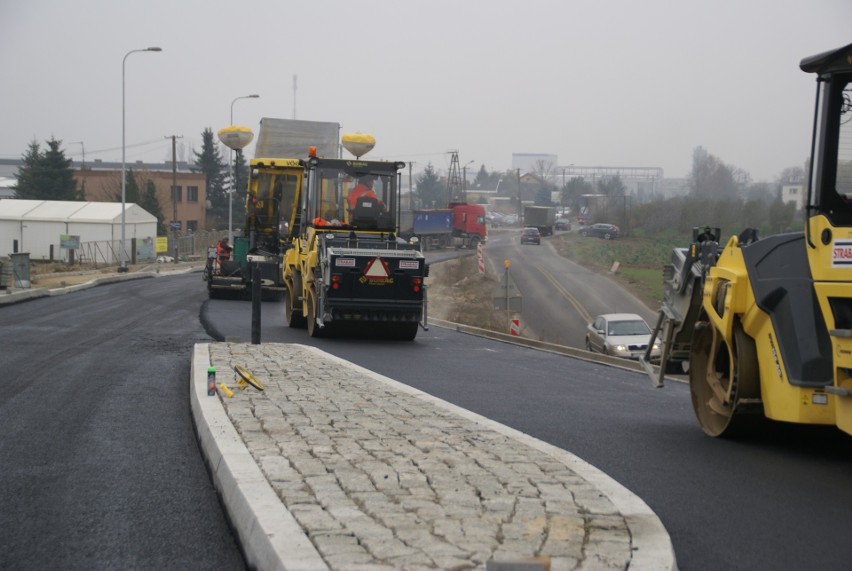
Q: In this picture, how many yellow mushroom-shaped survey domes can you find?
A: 2